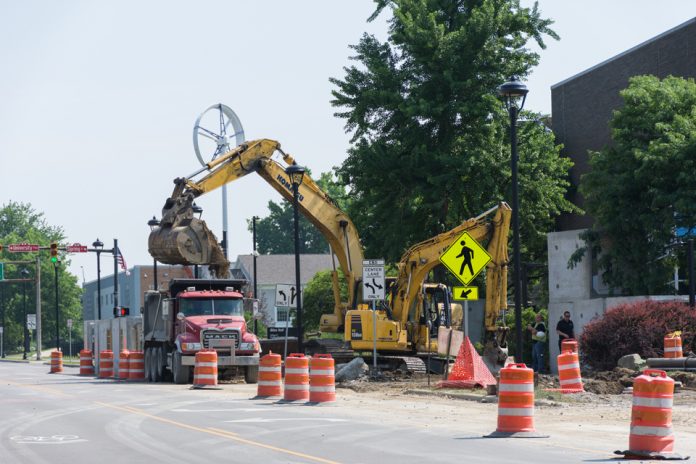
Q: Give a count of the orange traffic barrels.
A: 14